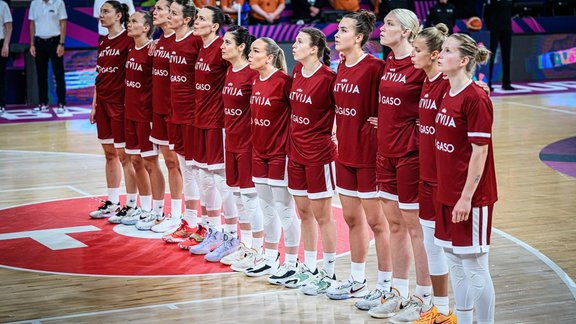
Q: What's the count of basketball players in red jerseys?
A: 12